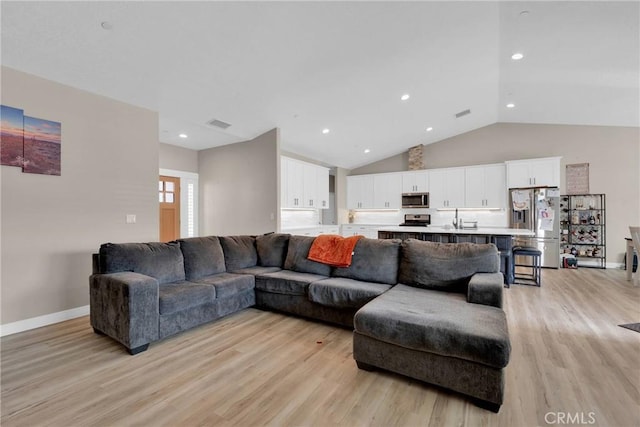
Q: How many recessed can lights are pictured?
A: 7